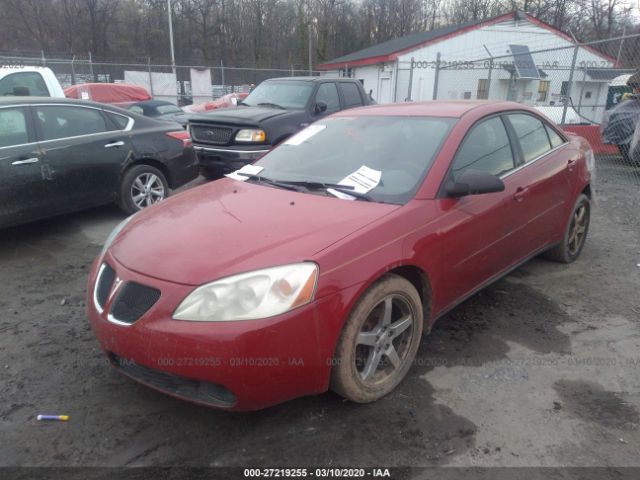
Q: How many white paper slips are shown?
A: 3